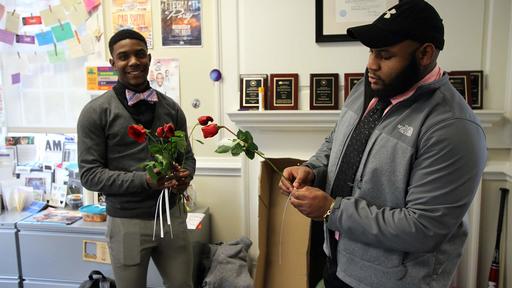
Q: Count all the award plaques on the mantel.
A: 6